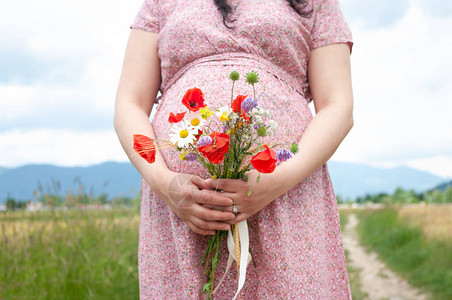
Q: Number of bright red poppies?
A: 6